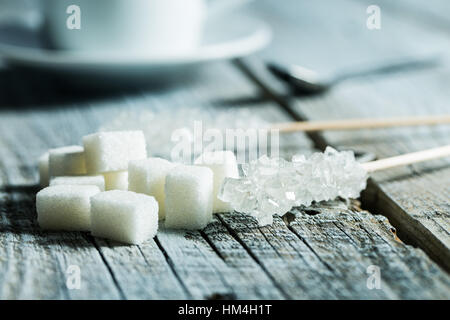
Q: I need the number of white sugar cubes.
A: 10